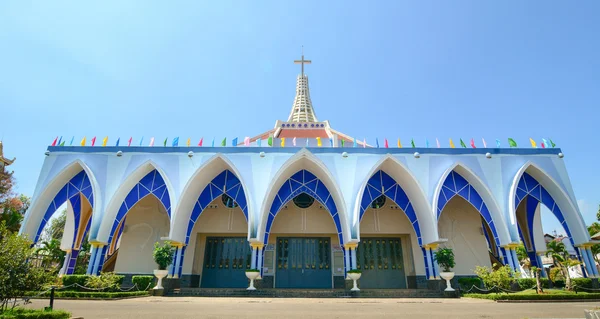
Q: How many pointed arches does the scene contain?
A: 7